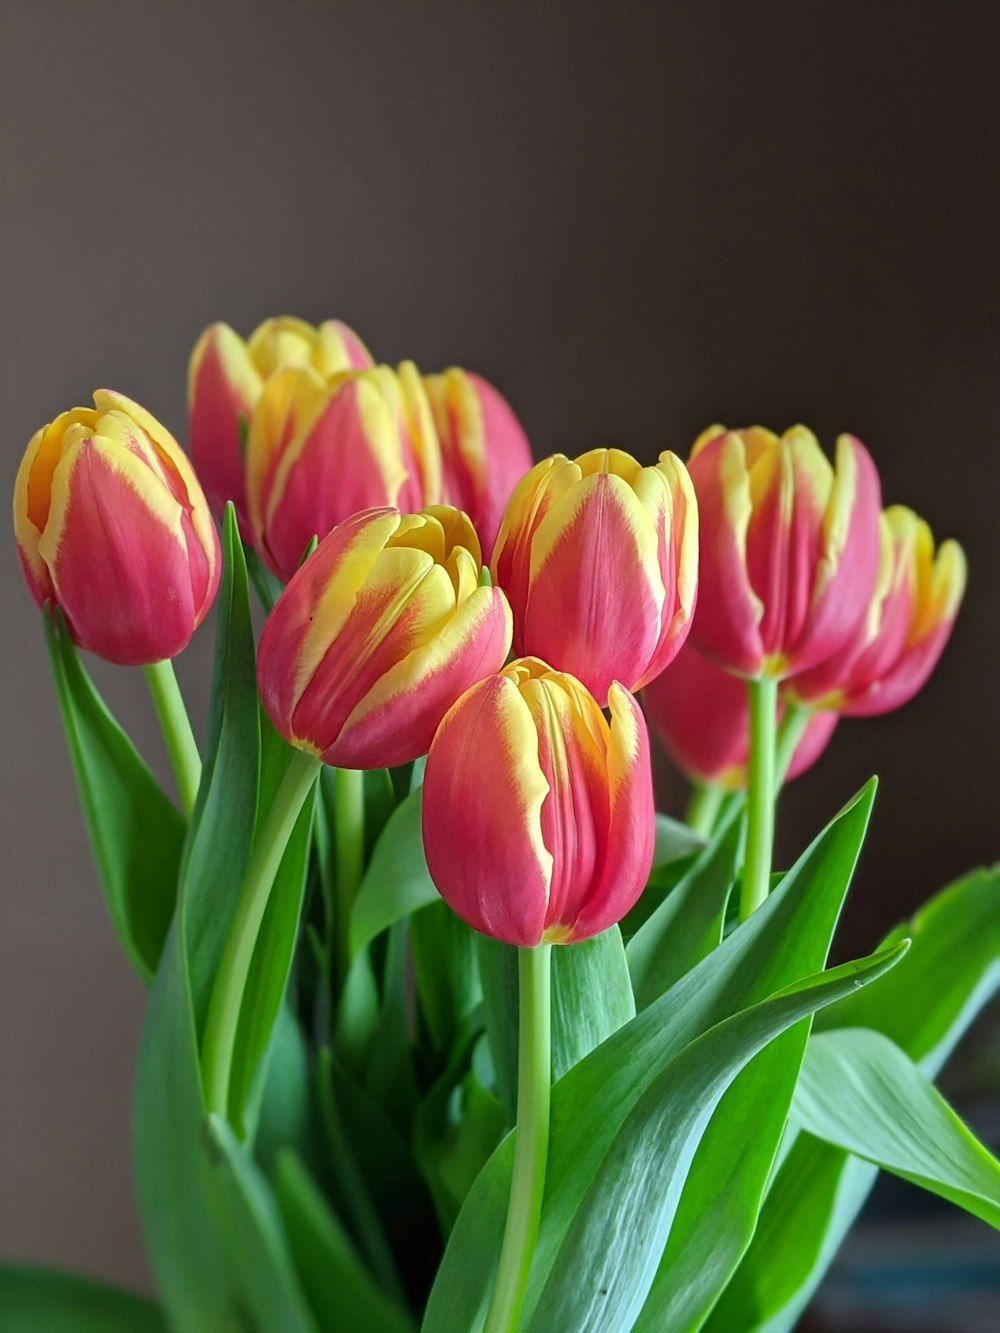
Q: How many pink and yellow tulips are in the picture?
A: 10